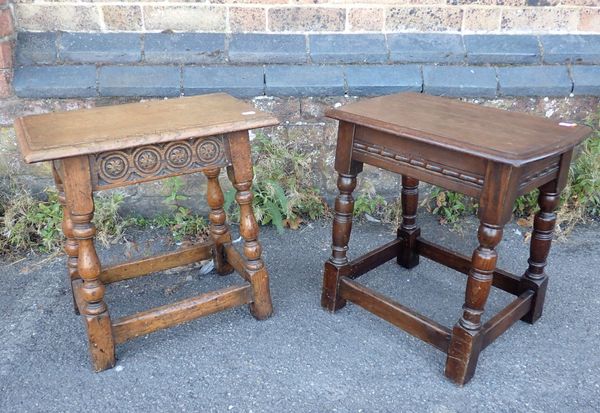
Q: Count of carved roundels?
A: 4